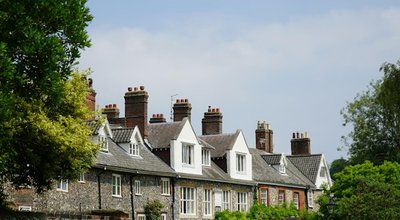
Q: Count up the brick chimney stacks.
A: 8